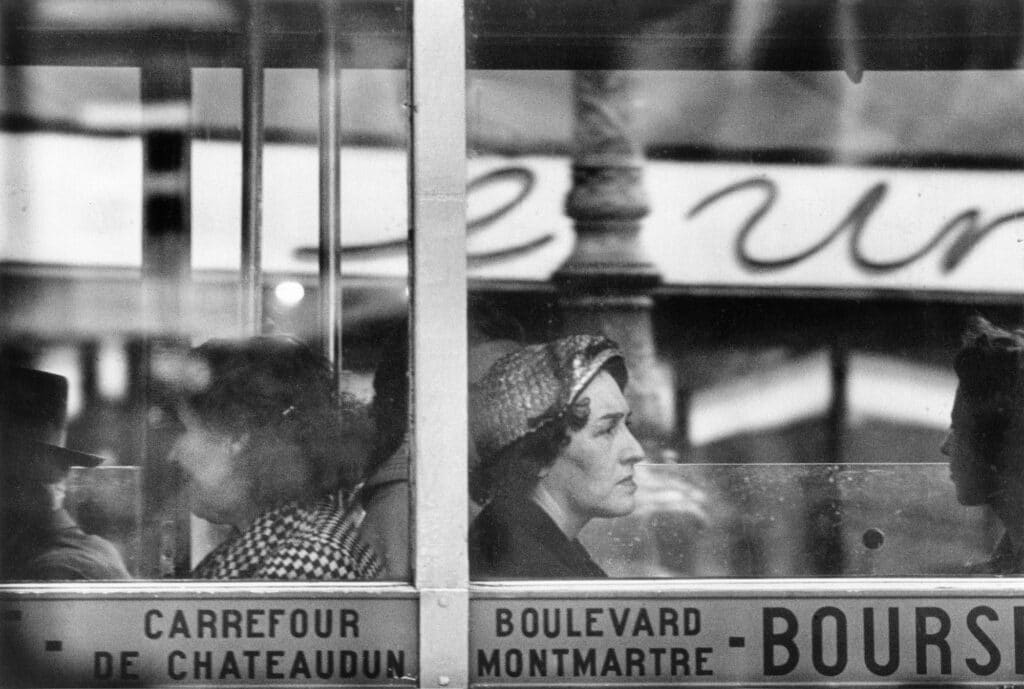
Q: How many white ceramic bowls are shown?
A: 0